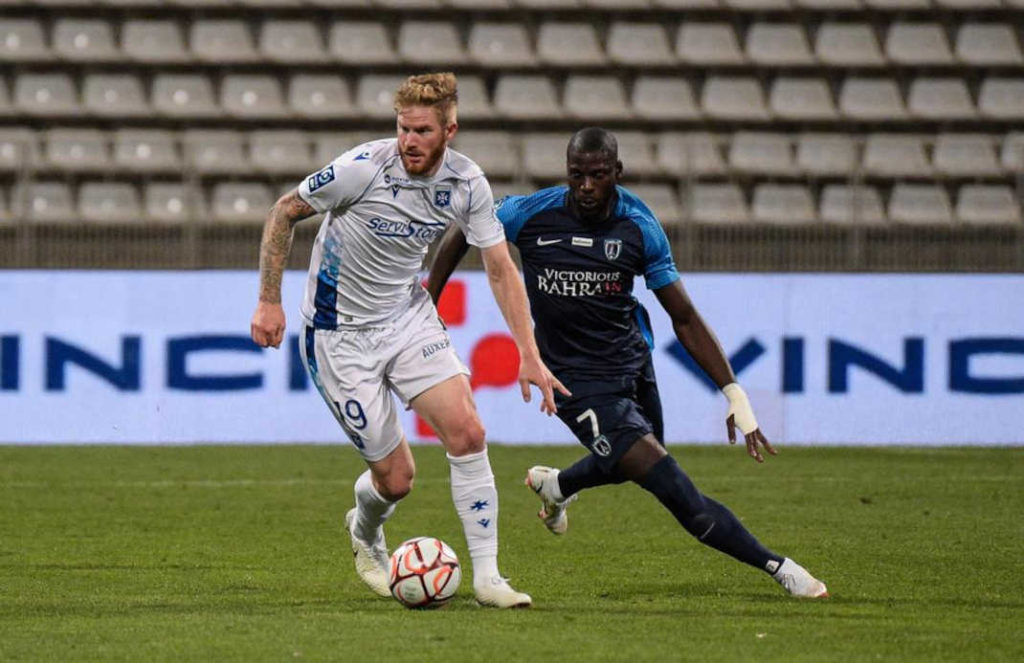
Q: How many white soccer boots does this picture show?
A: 4